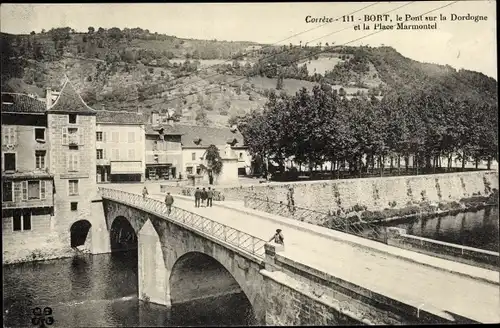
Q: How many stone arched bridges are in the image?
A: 1